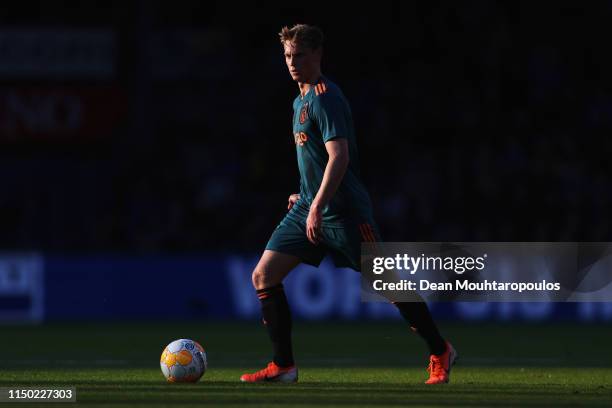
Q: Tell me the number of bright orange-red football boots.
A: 2